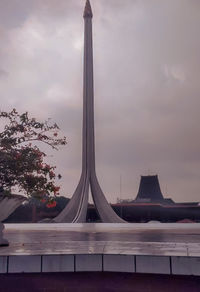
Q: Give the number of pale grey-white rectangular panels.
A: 7